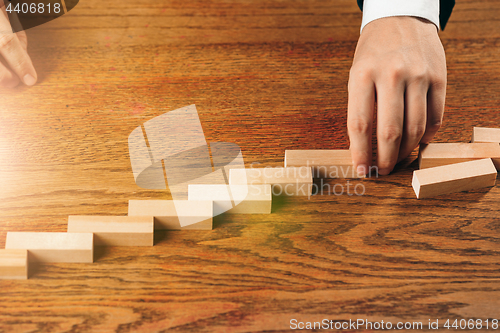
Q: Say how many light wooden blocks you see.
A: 10